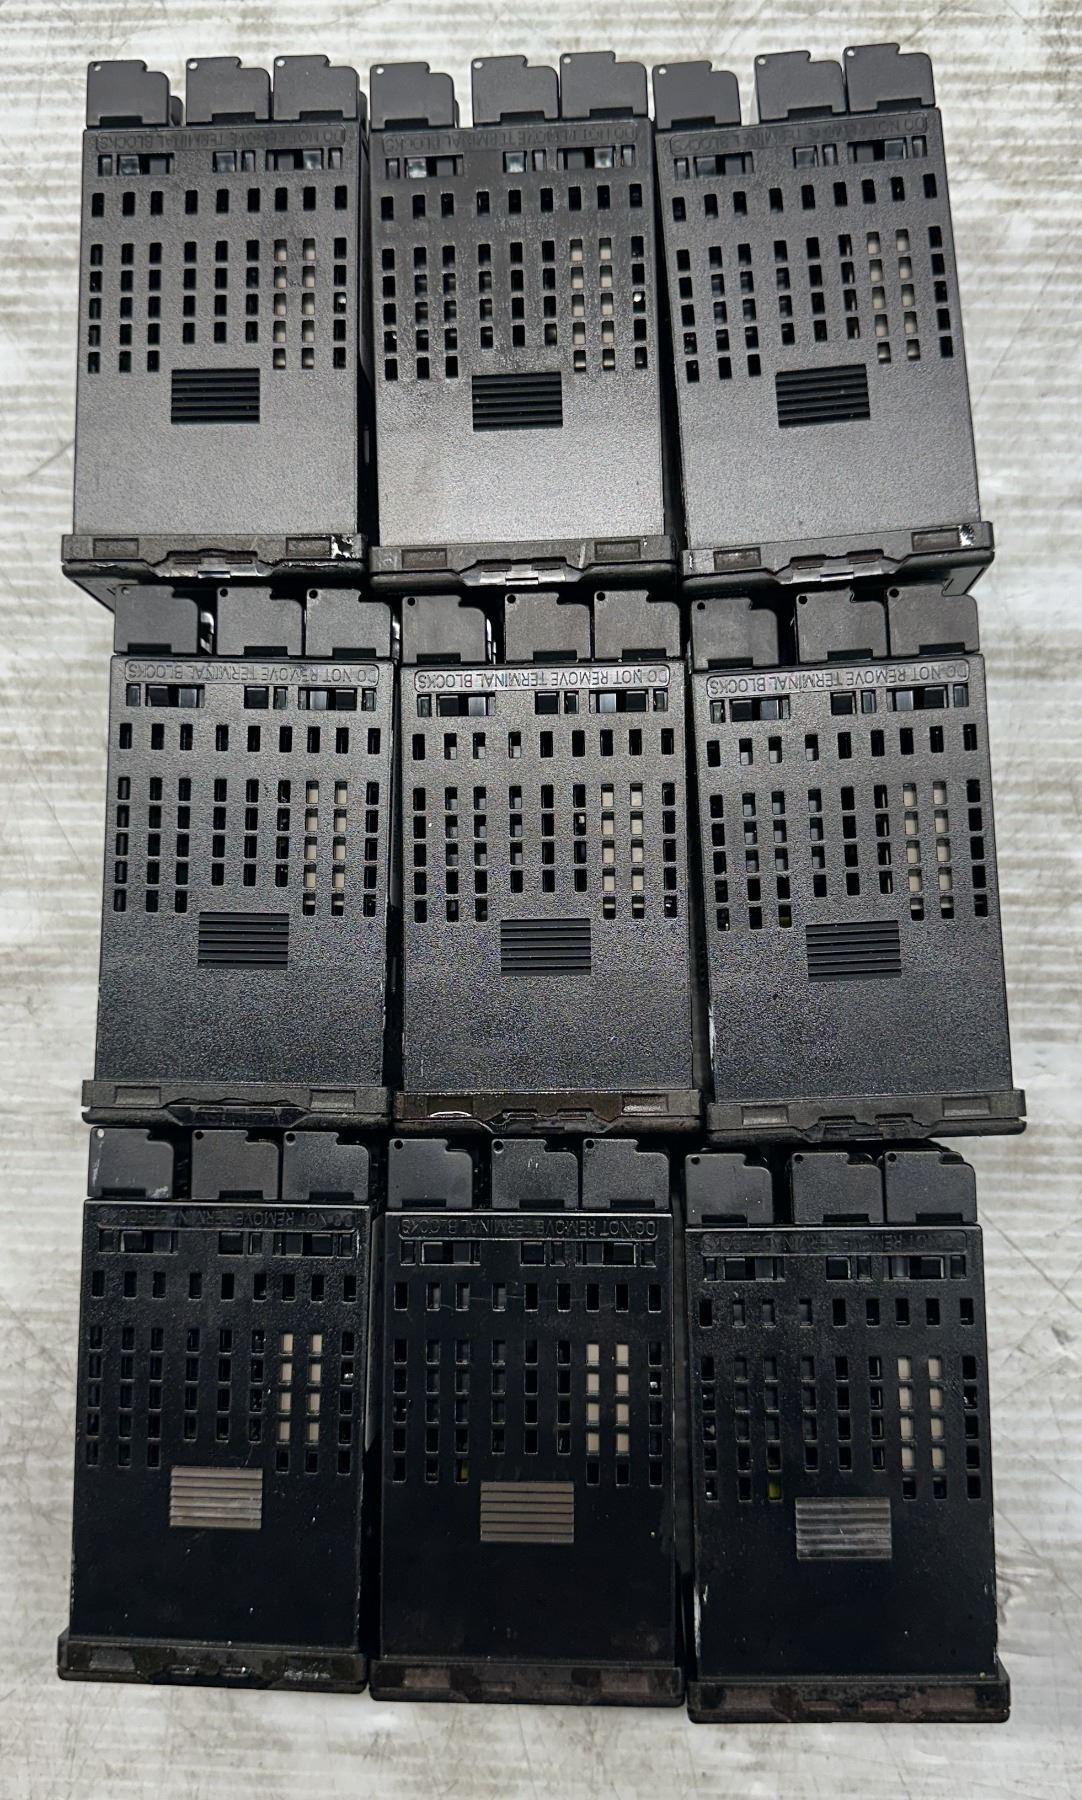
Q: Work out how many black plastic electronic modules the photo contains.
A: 9